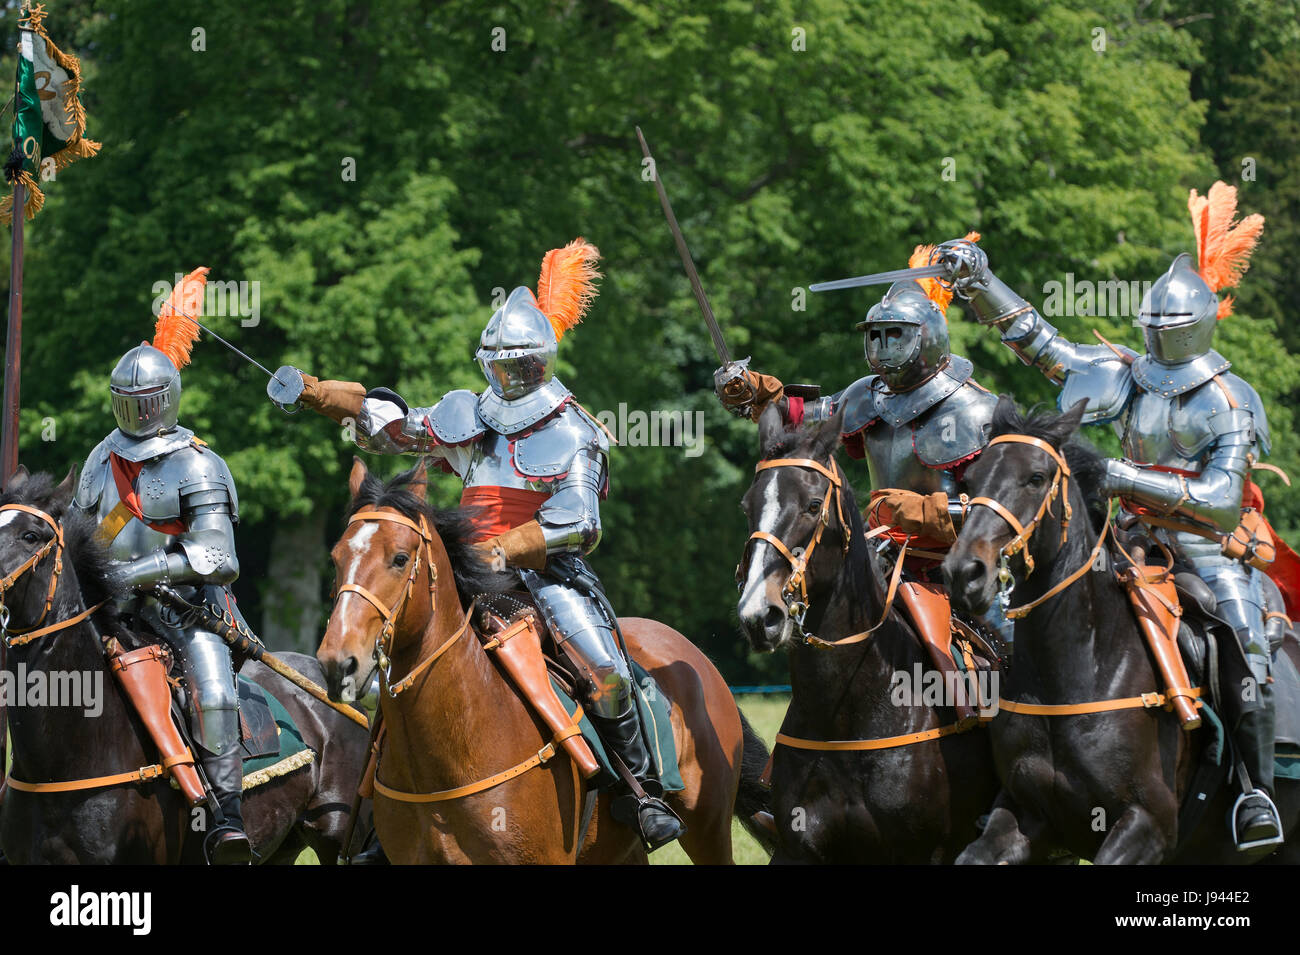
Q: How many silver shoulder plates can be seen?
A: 8